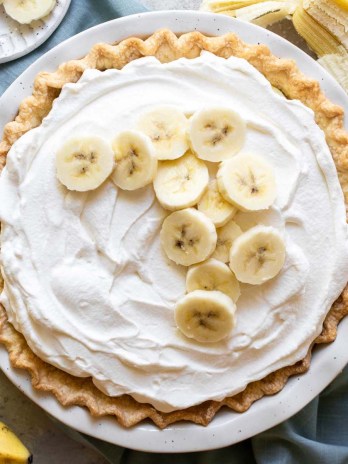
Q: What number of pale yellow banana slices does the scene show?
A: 13